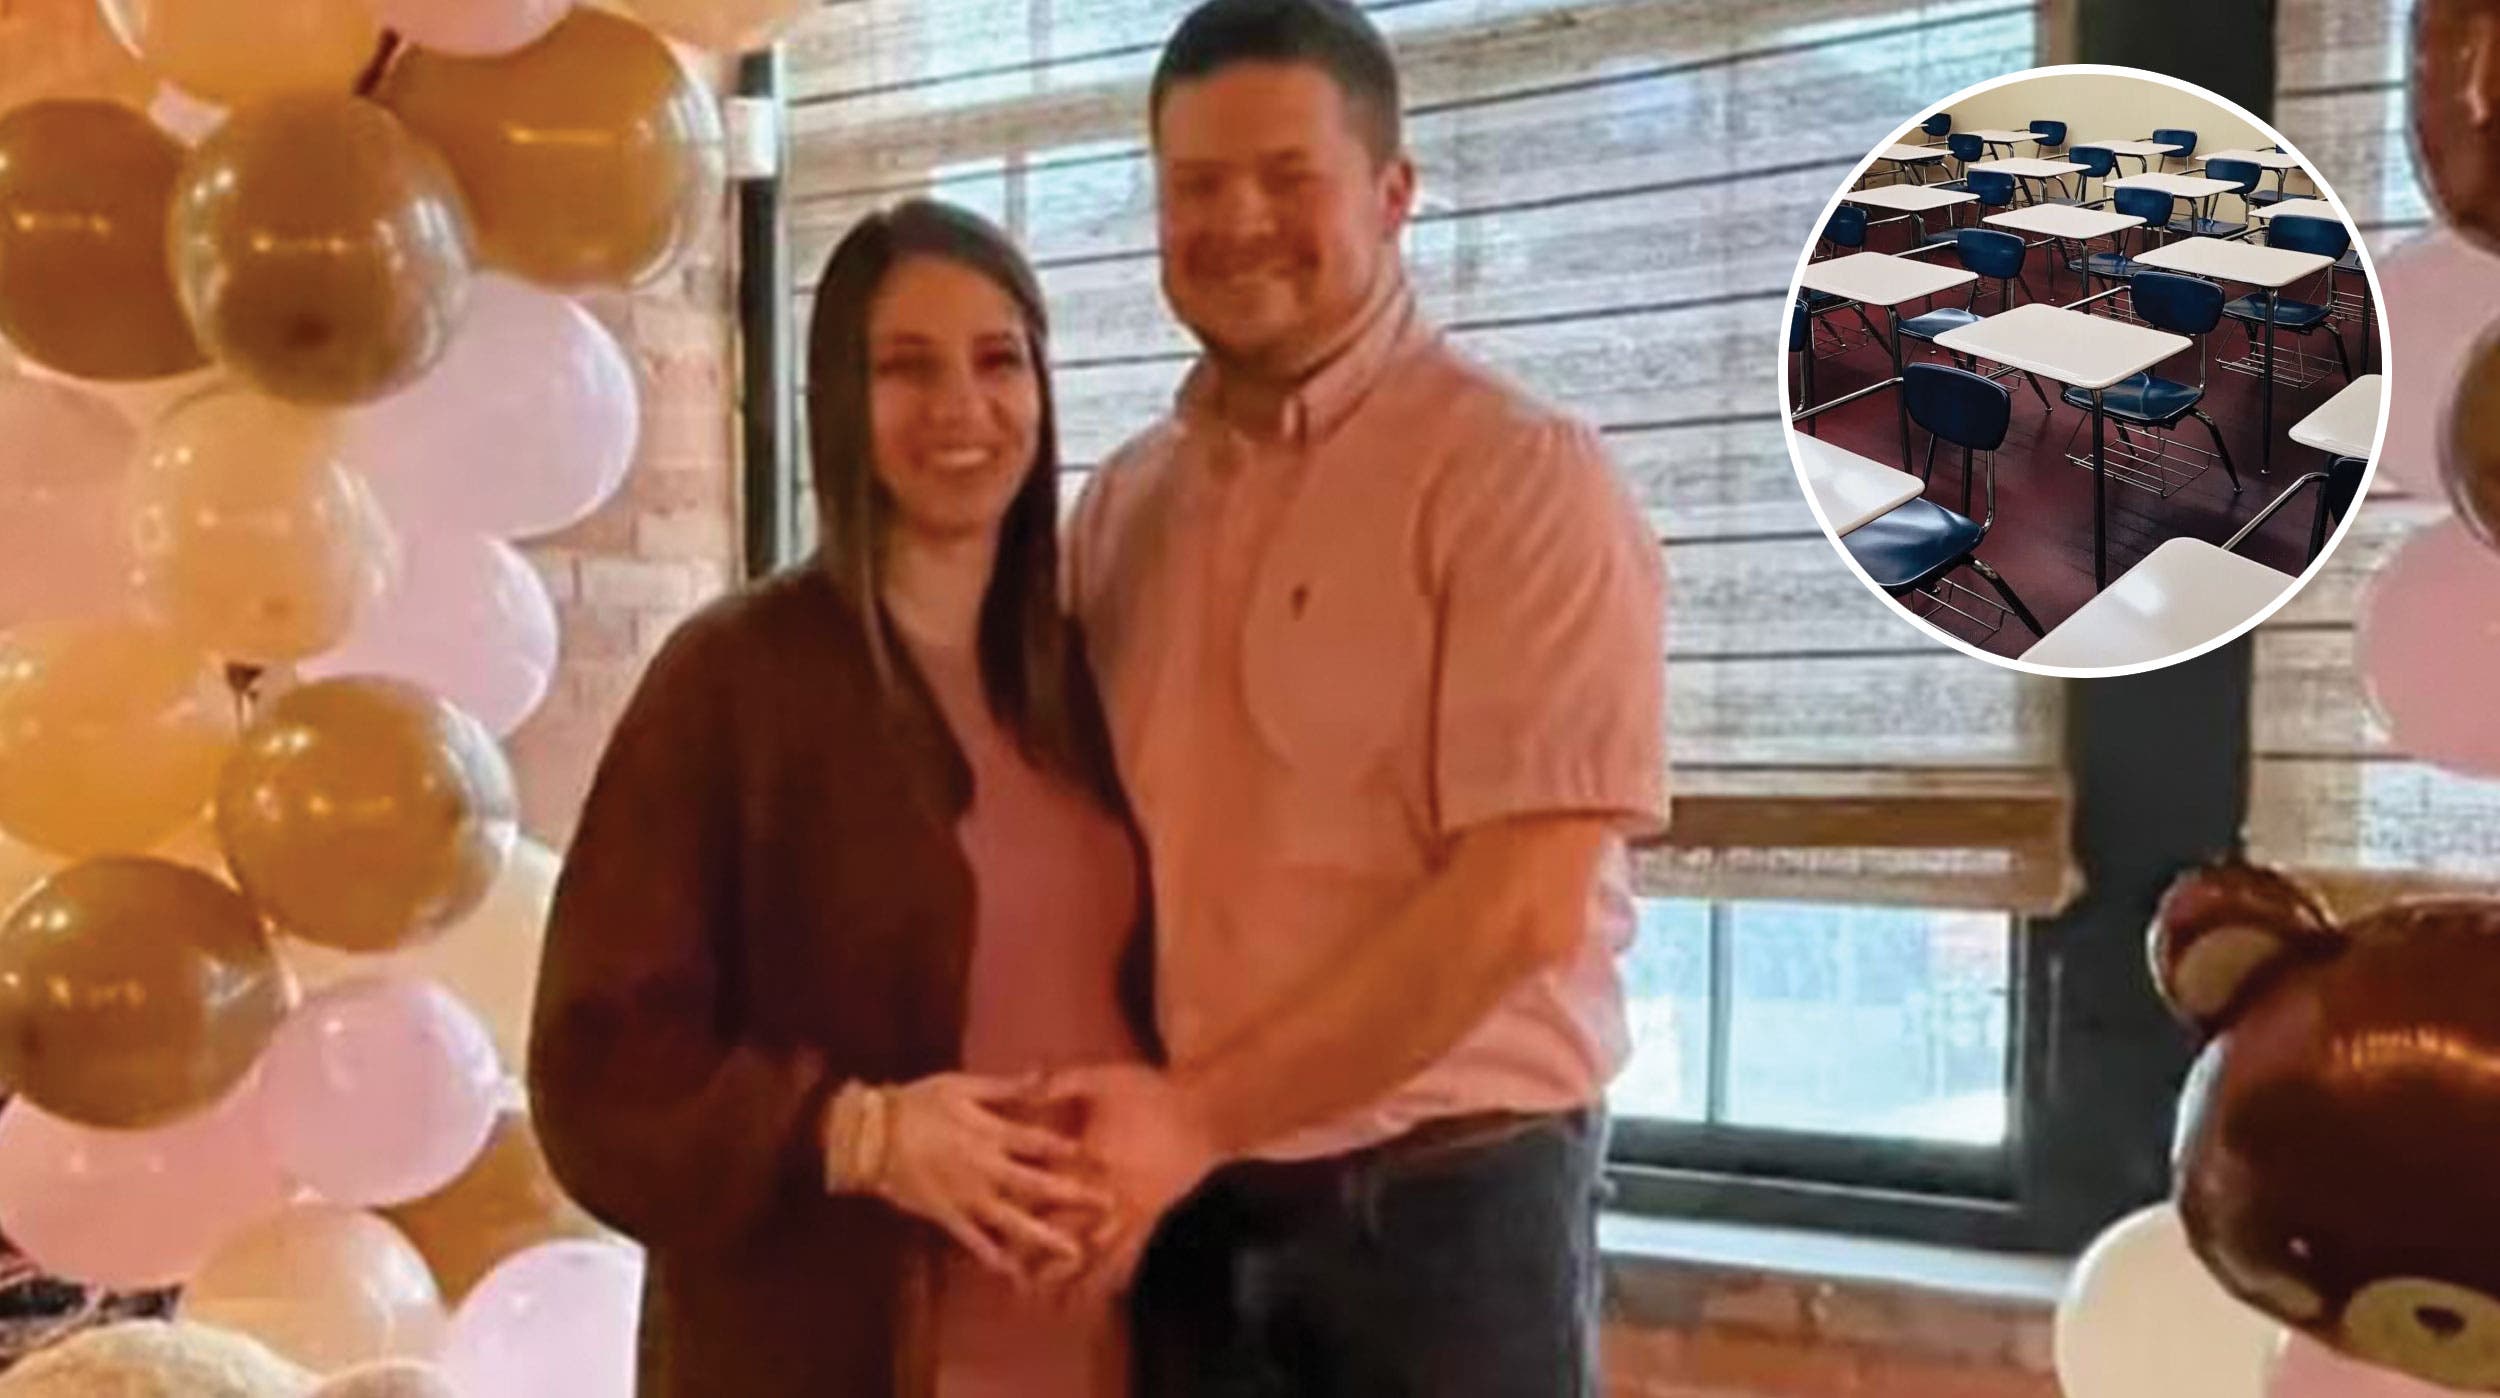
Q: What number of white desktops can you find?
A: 15